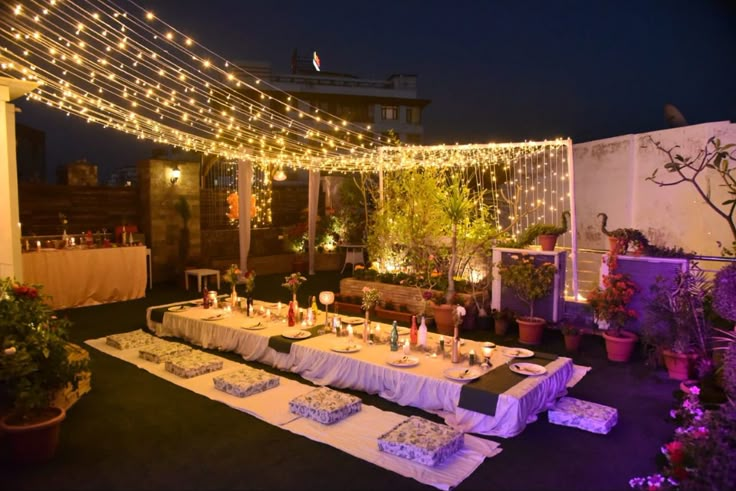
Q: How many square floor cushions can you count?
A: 7